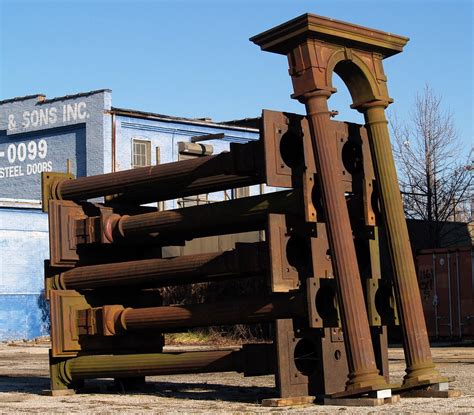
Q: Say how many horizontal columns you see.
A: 5